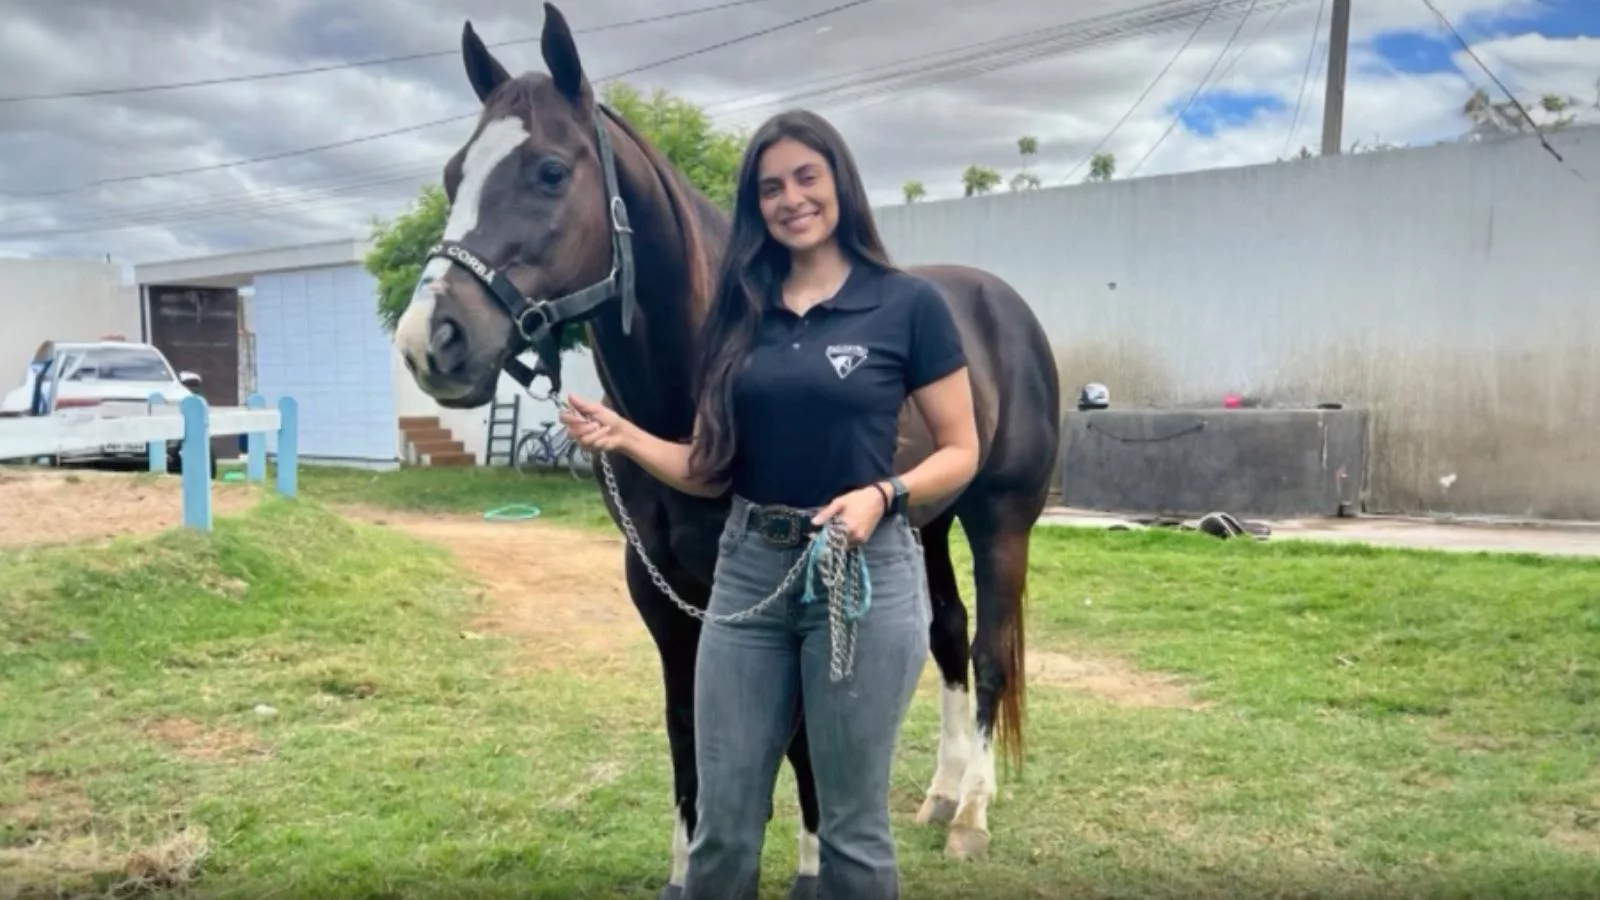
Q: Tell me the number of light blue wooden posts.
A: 4